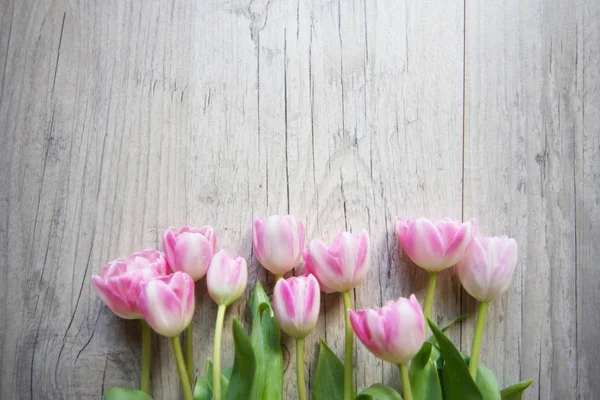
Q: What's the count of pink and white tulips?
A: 10